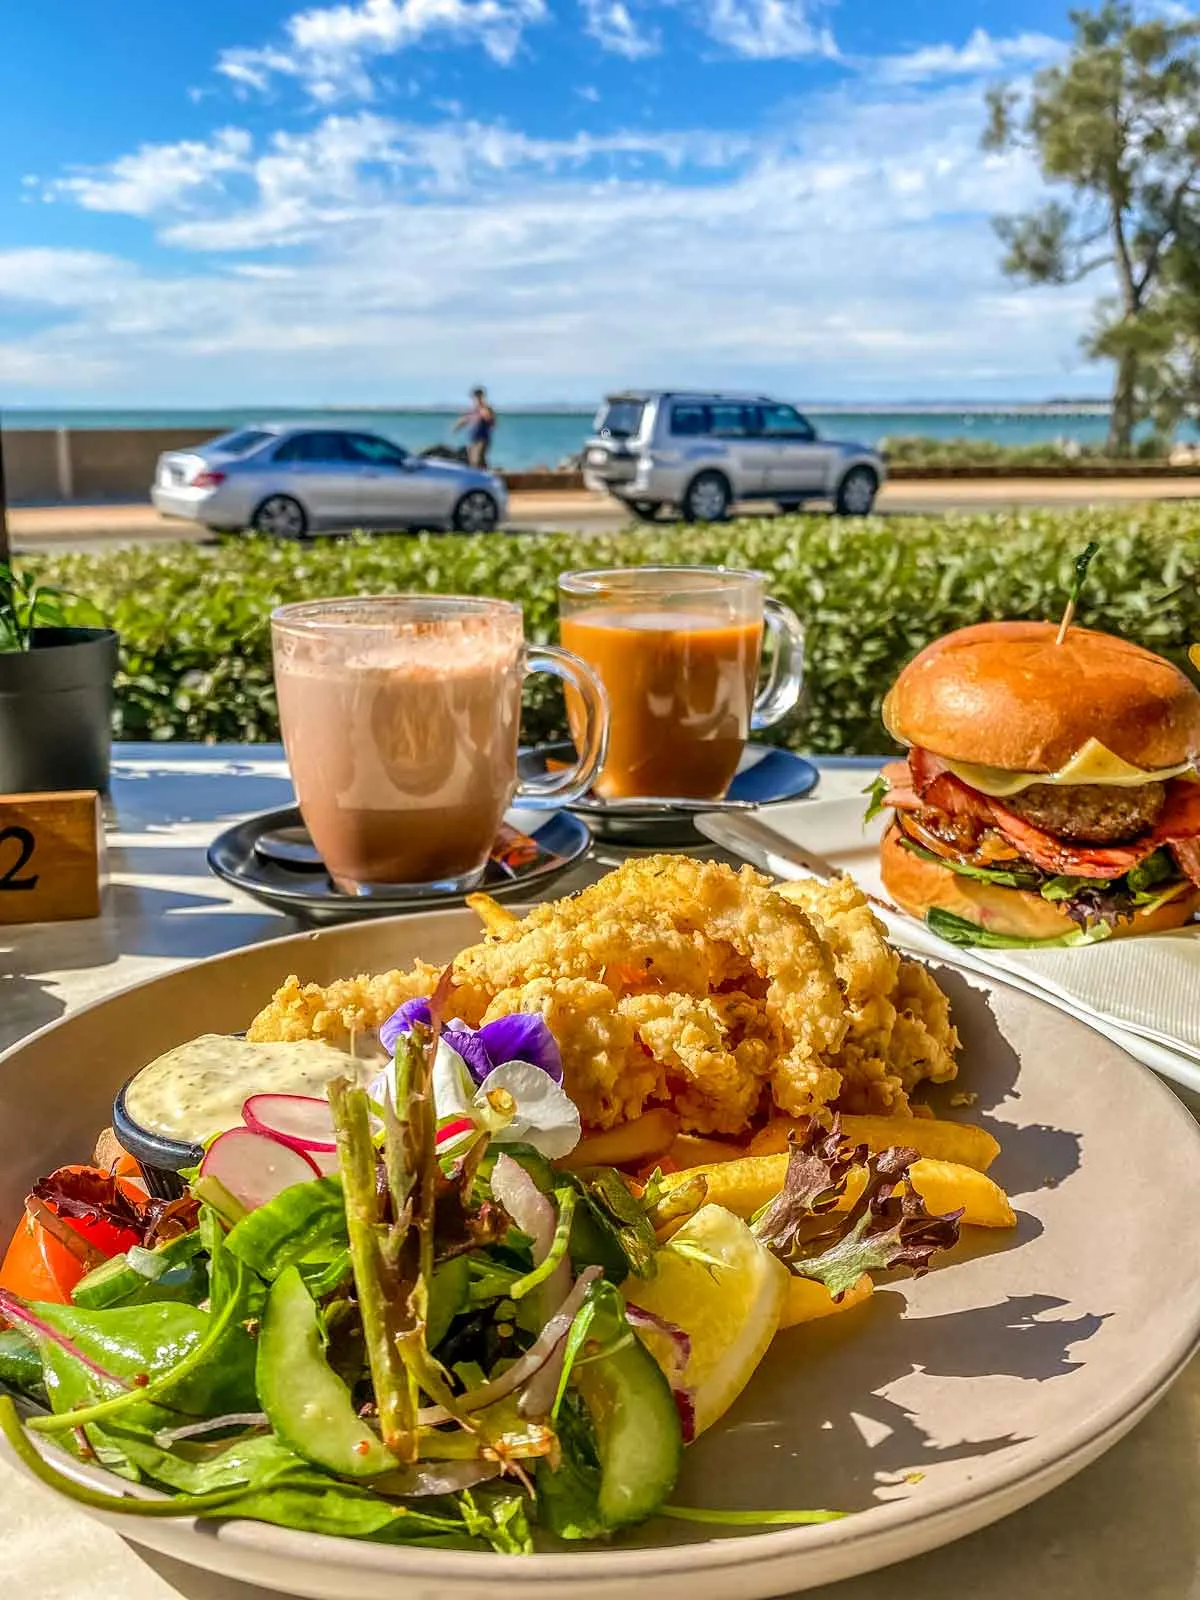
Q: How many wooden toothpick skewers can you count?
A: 1